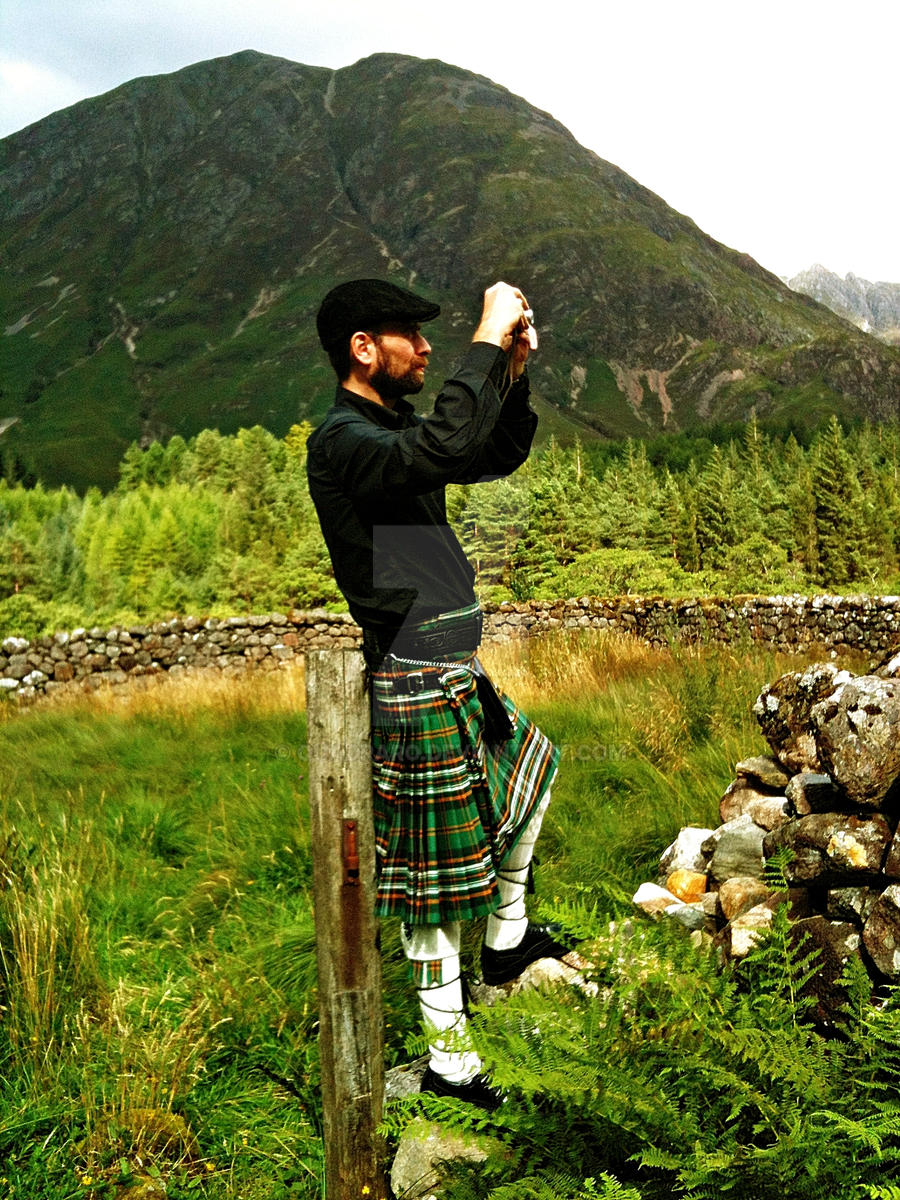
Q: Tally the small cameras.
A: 1